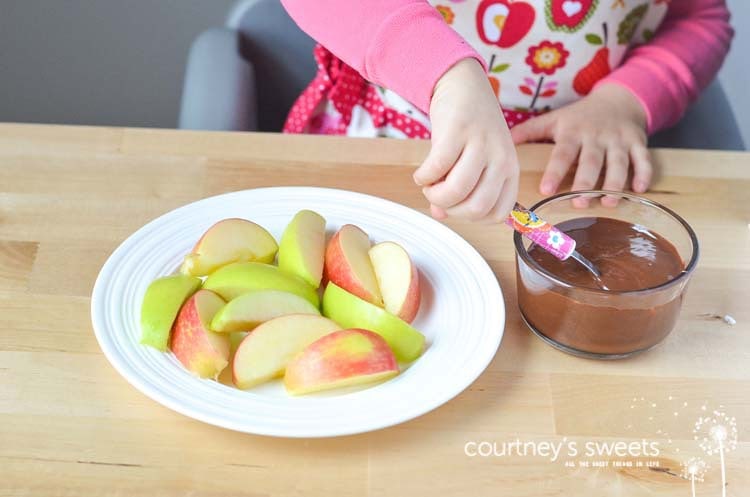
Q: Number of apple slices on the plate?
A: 11